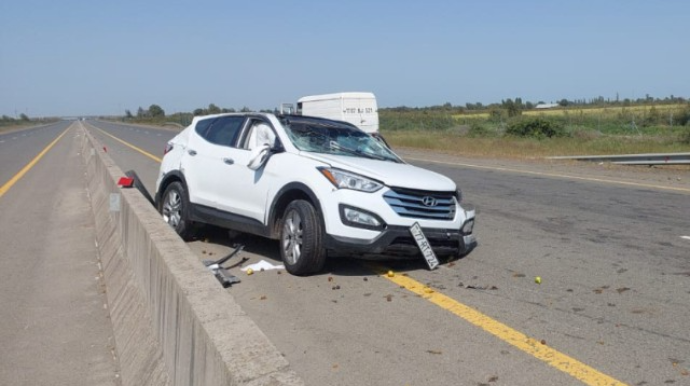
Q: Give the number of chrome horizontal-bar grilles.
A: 1